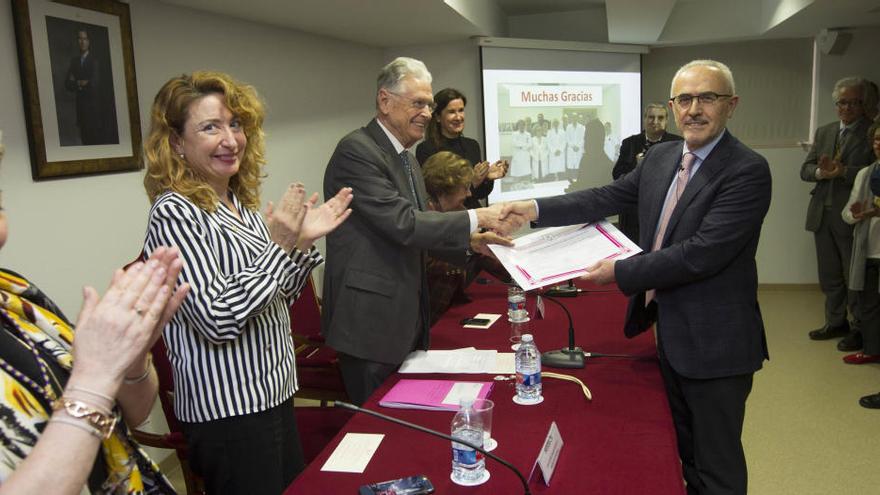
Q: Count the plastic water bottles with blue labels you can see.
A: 3